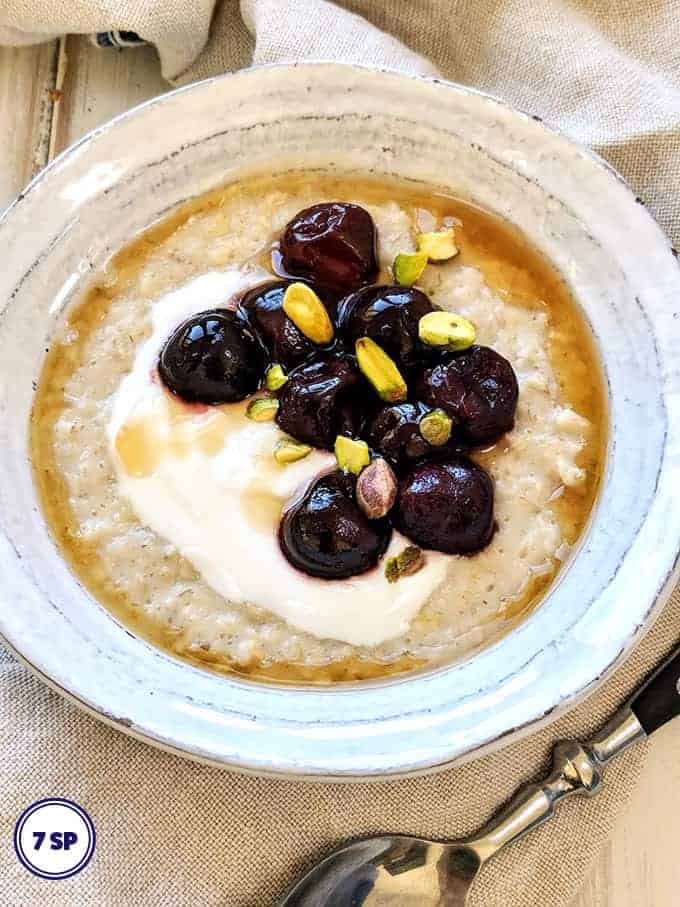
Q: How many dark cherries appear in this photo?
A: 9